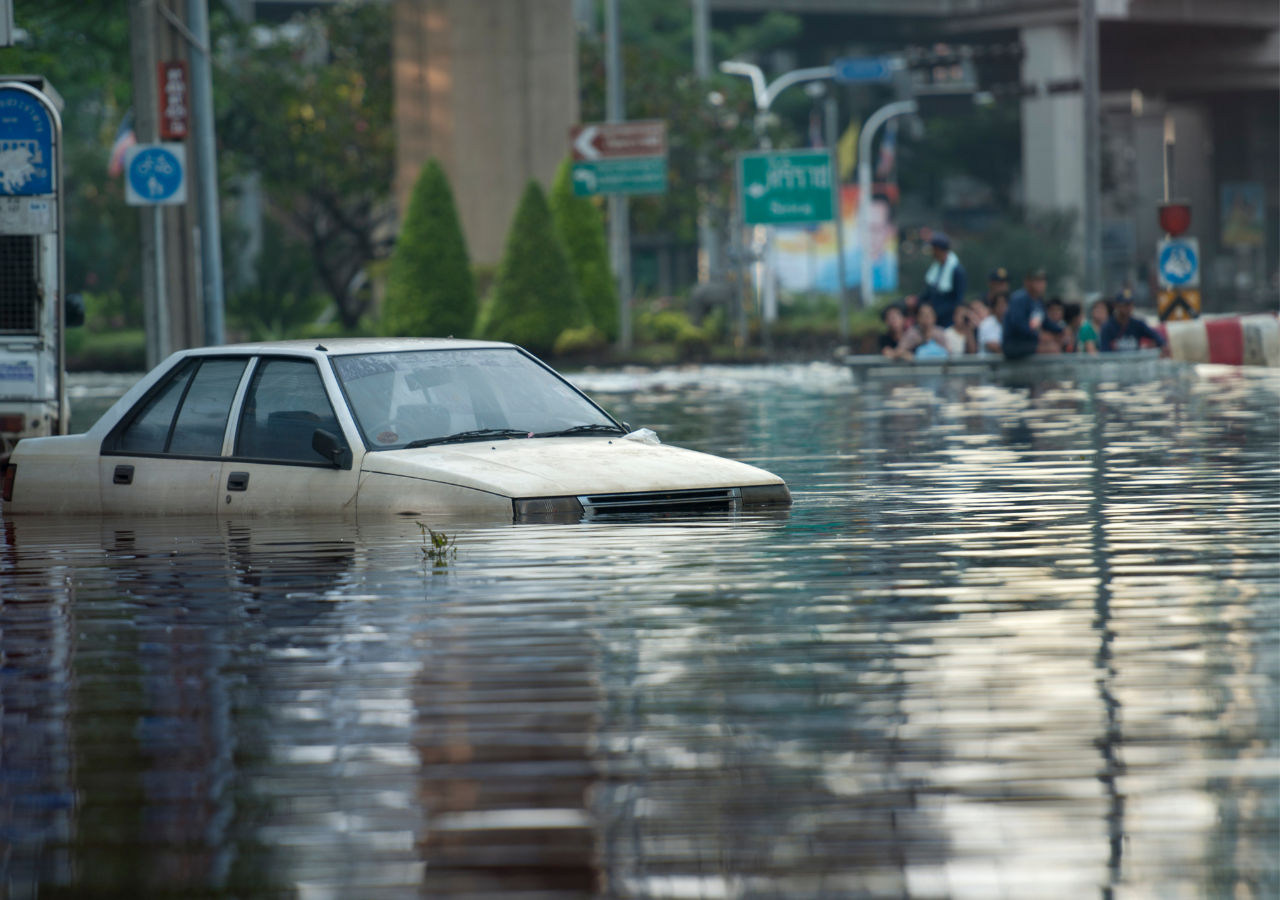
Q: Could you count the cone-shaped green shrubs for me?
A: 3